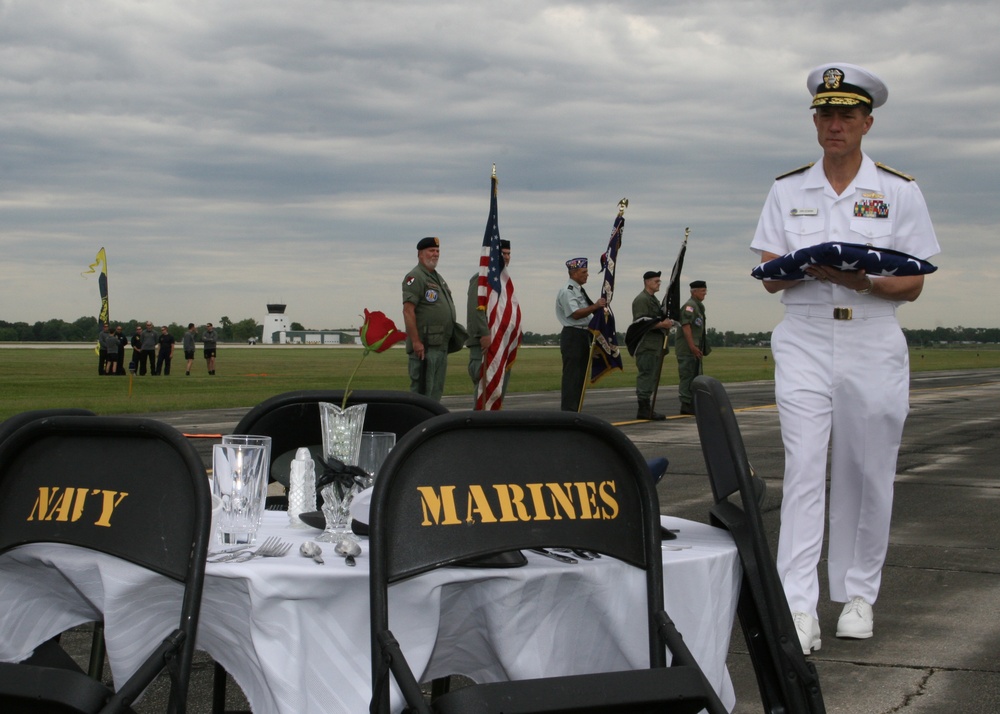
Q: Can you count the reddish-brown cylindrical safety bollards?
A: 0